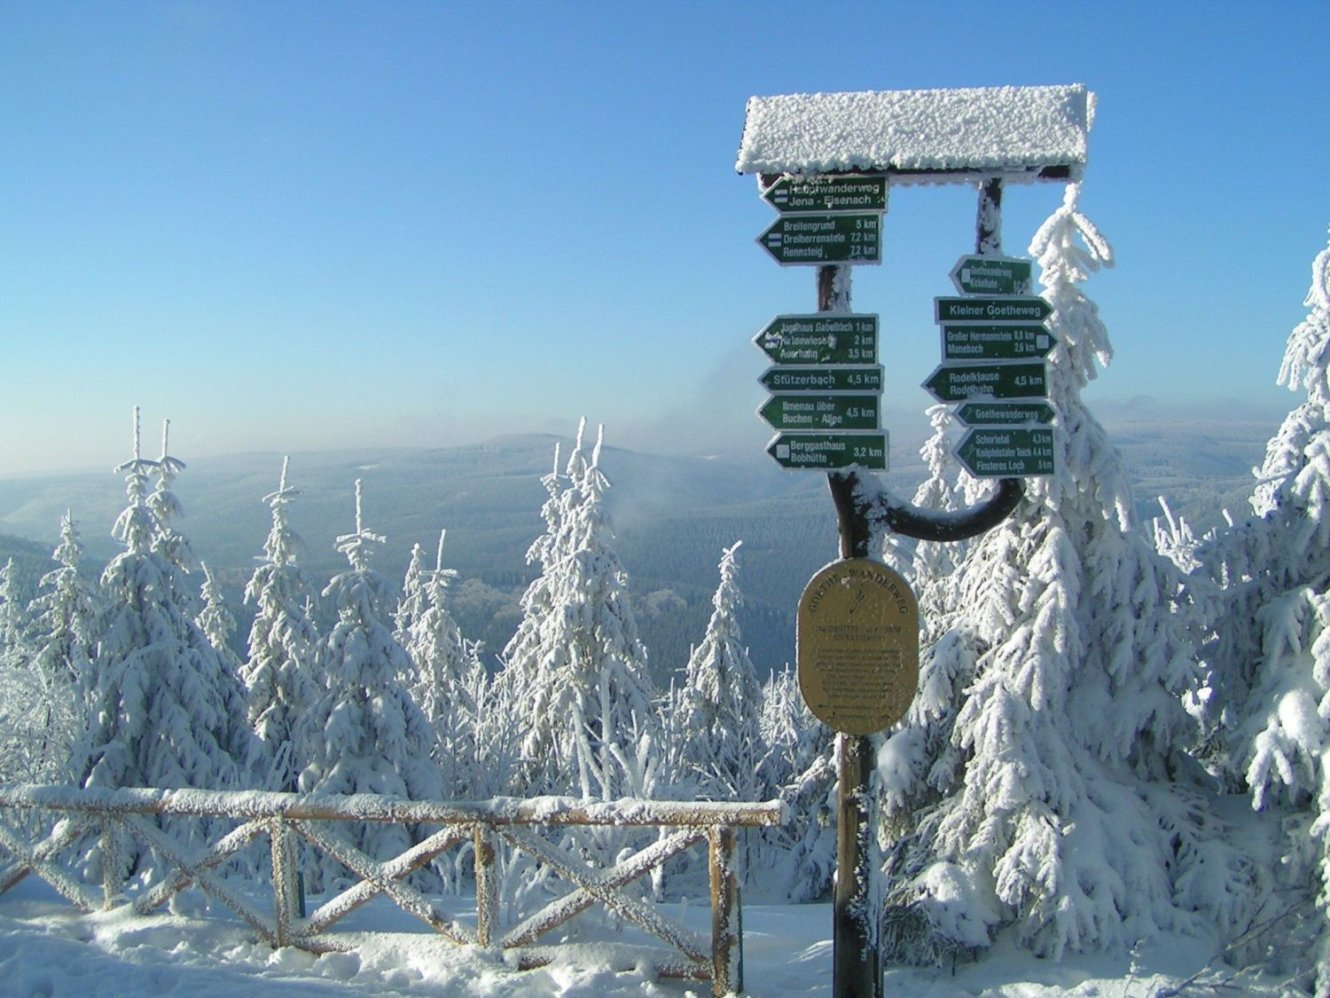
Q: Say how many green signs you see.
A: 12